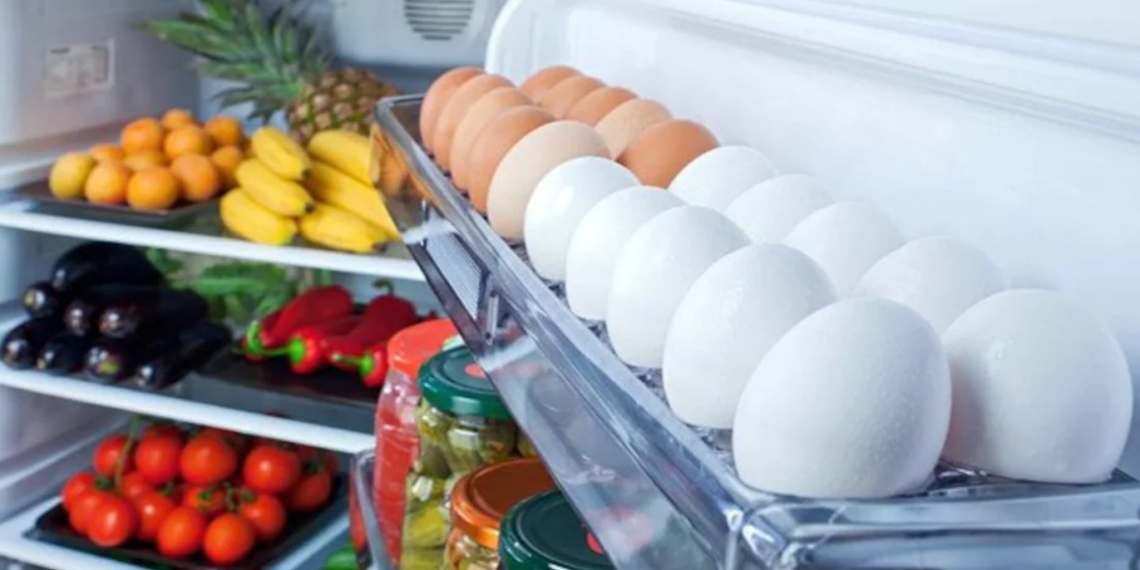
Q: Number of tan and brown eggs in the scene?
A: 10